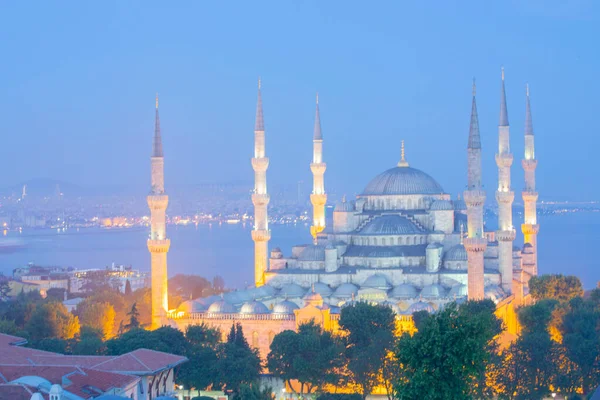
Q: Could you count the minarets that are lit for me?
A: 6